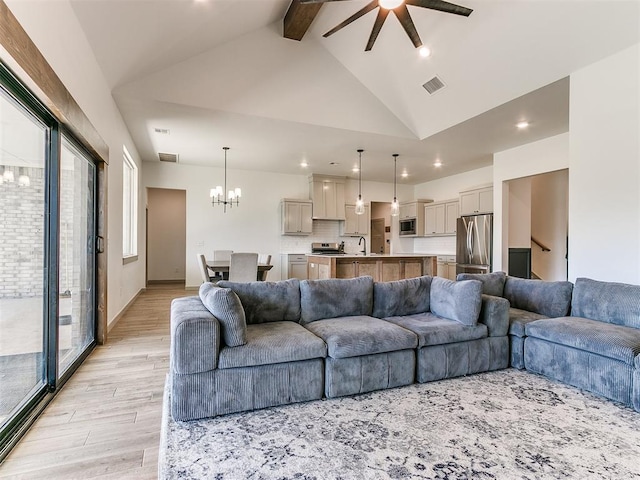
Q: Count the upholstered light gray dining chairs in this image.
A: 4